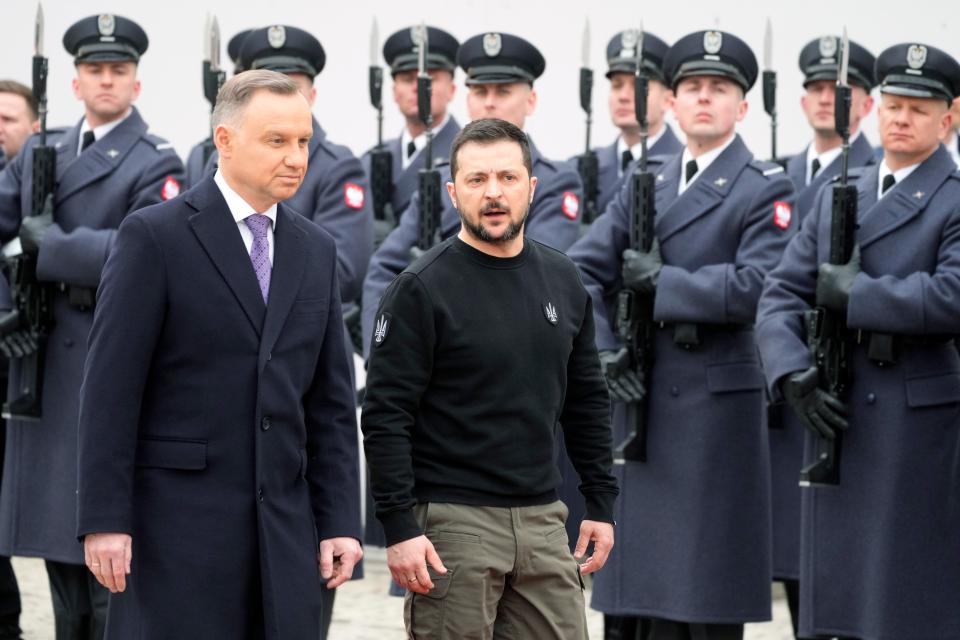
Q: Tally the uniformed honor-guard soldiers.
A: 9